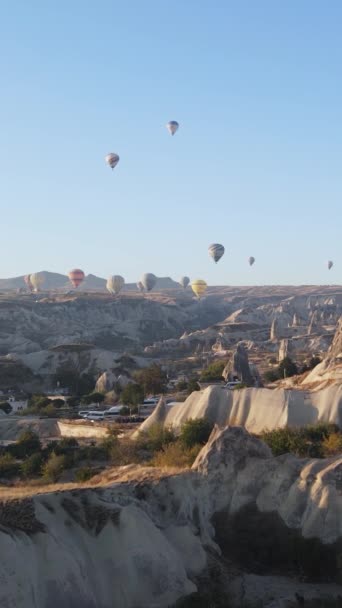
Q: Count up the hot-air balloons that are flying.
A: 13